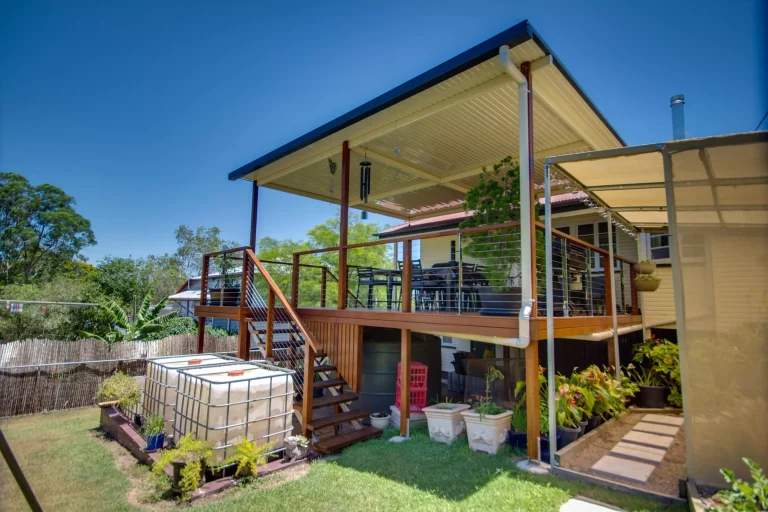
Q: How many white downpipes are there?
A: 1